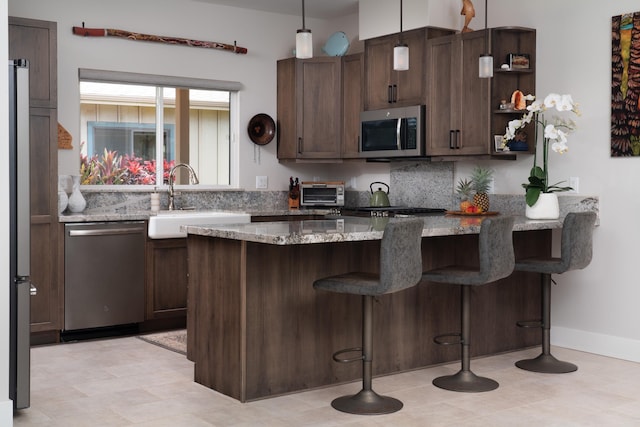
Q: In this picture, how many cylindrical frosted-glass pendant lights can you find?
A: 3